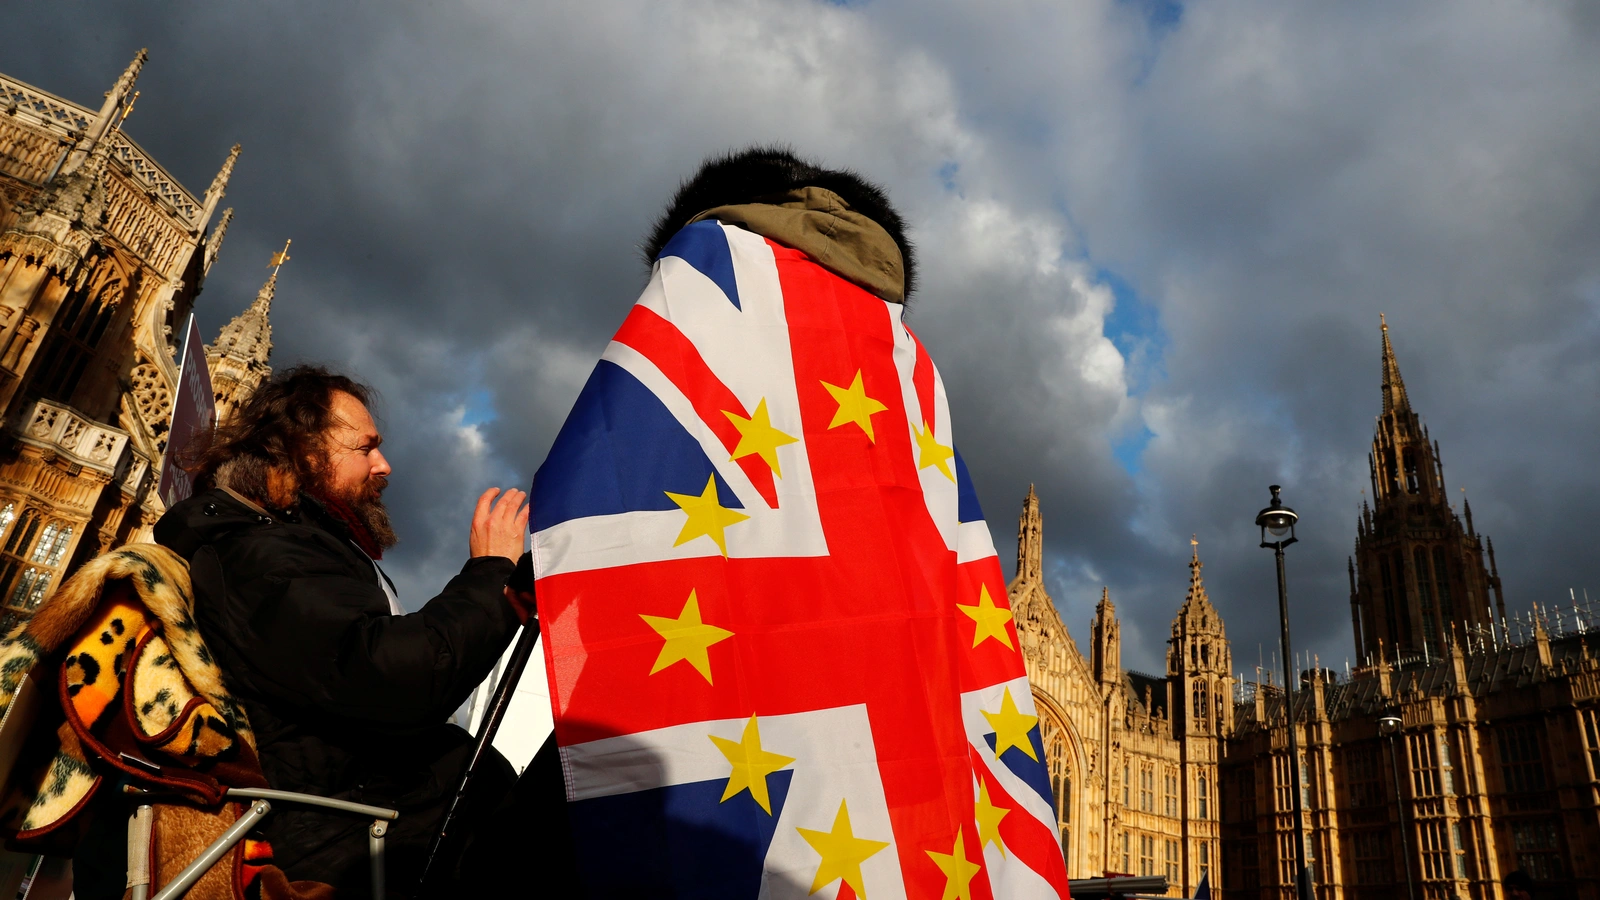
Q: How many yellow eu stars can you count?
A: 11